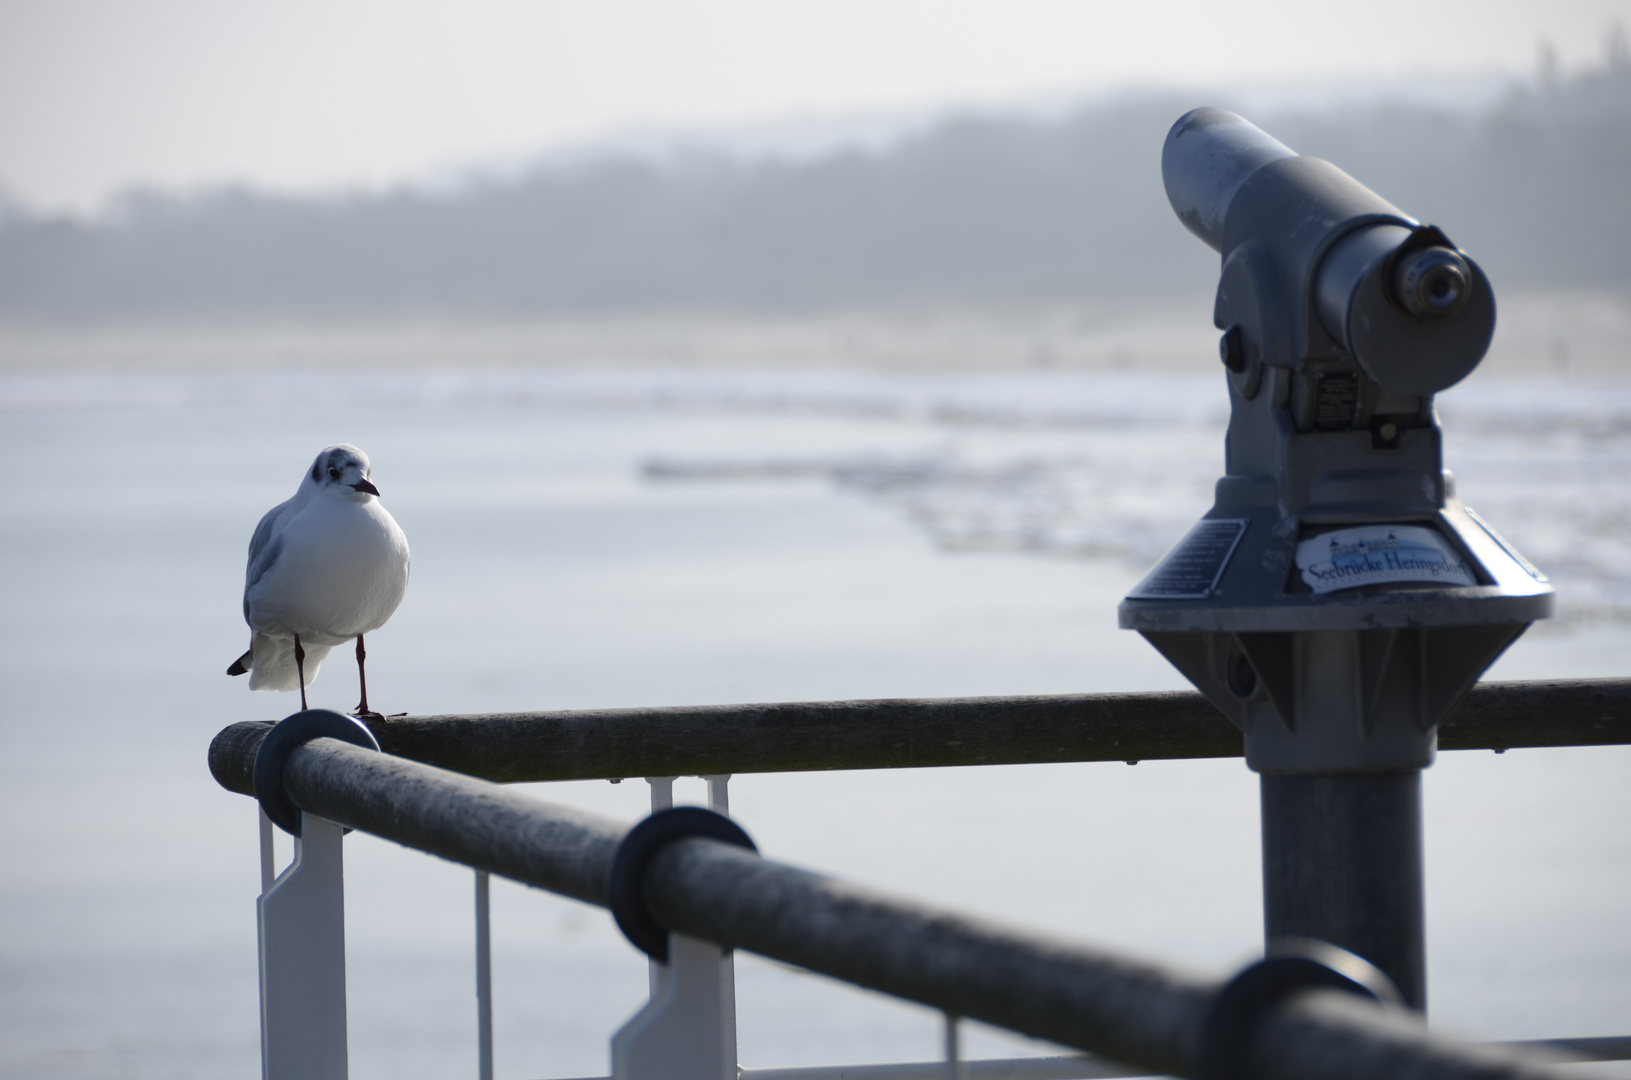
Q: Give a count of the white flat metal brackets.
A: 2